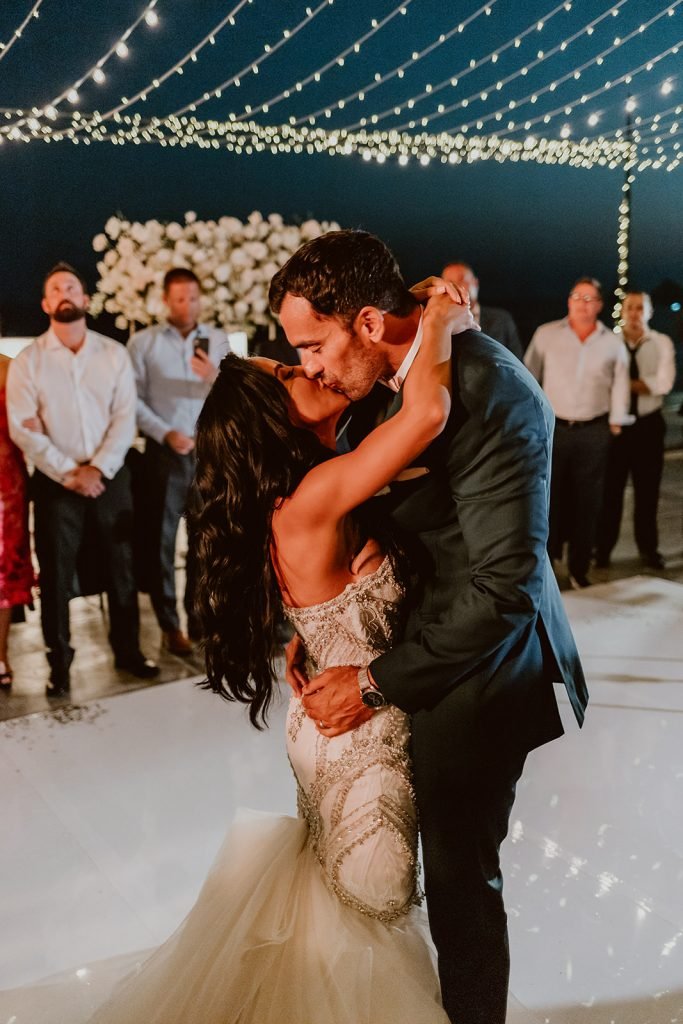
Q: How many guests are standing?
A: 6